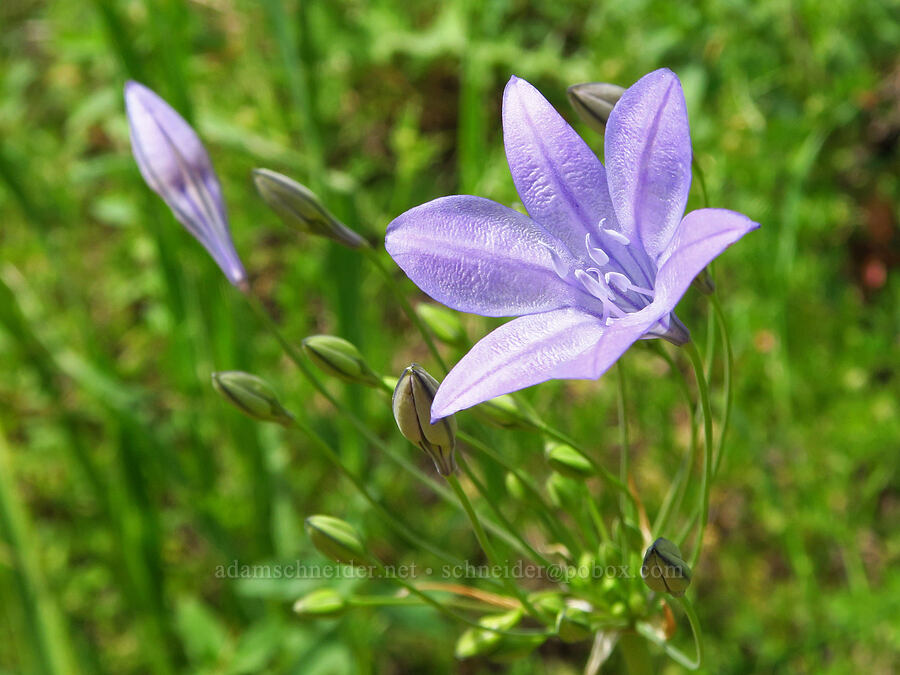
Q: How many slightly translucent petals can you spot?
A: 6